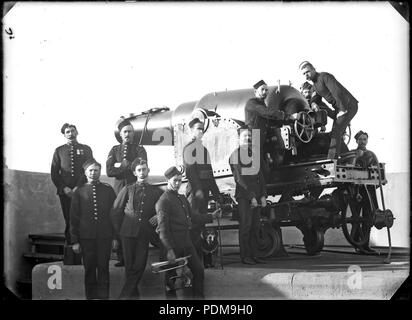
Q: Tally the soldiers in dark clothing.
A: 11